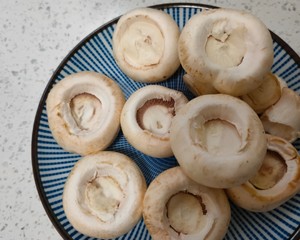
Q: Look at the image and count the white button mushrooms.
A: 8